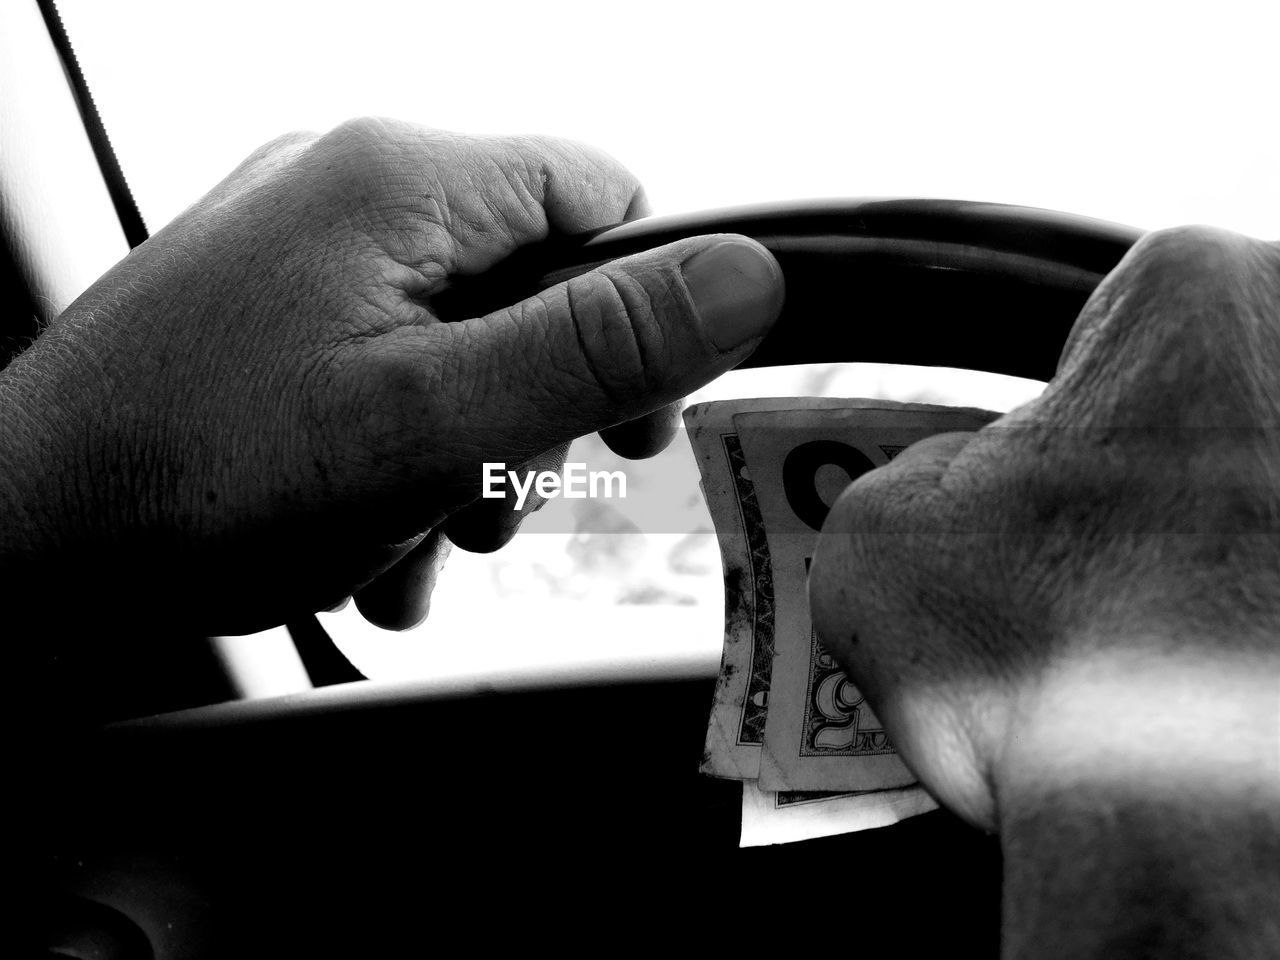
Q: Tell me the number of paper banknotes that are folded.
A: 3